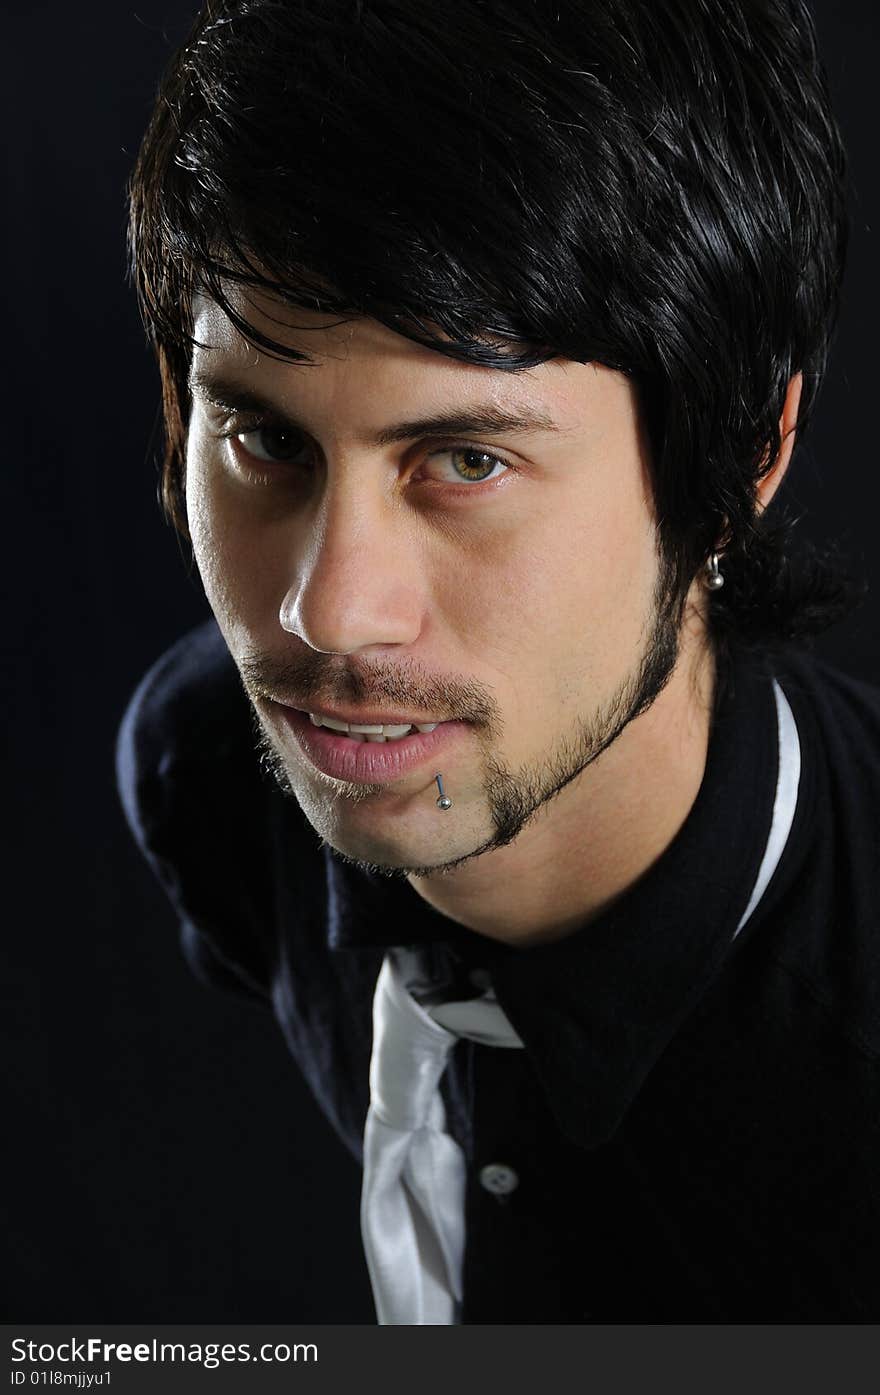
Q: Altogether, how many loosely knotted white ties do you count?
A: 1